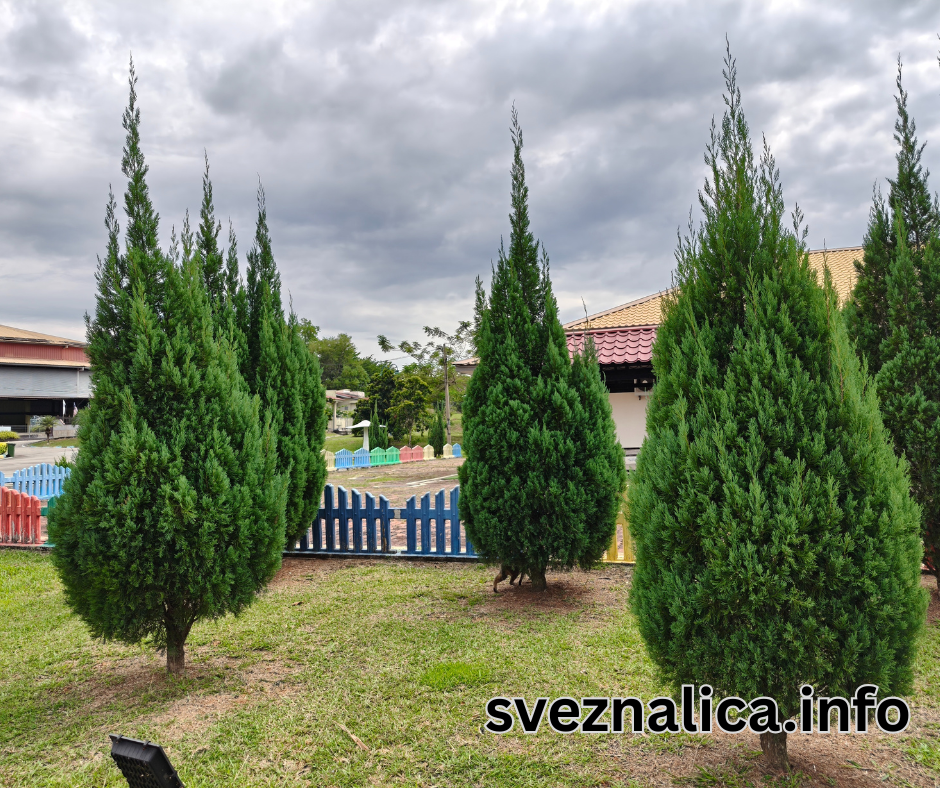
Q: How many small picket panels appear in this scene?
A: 10